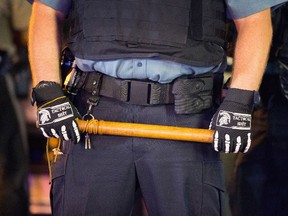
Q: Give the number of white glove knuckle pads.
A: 8